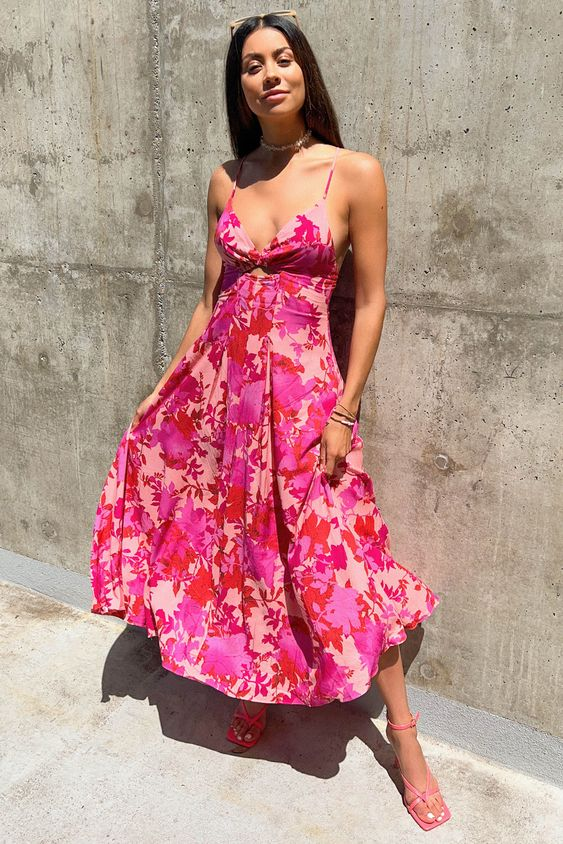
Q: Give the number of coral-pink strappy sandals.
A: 2